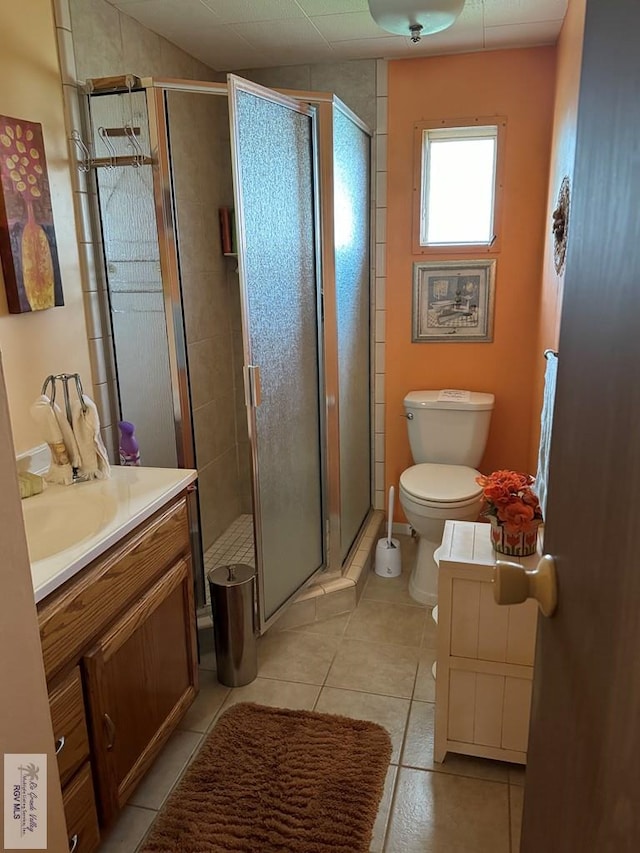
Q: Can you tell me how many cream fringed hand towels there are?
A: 2